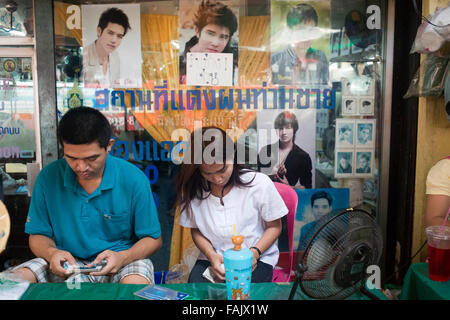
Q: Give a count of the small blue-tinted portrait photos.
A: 4